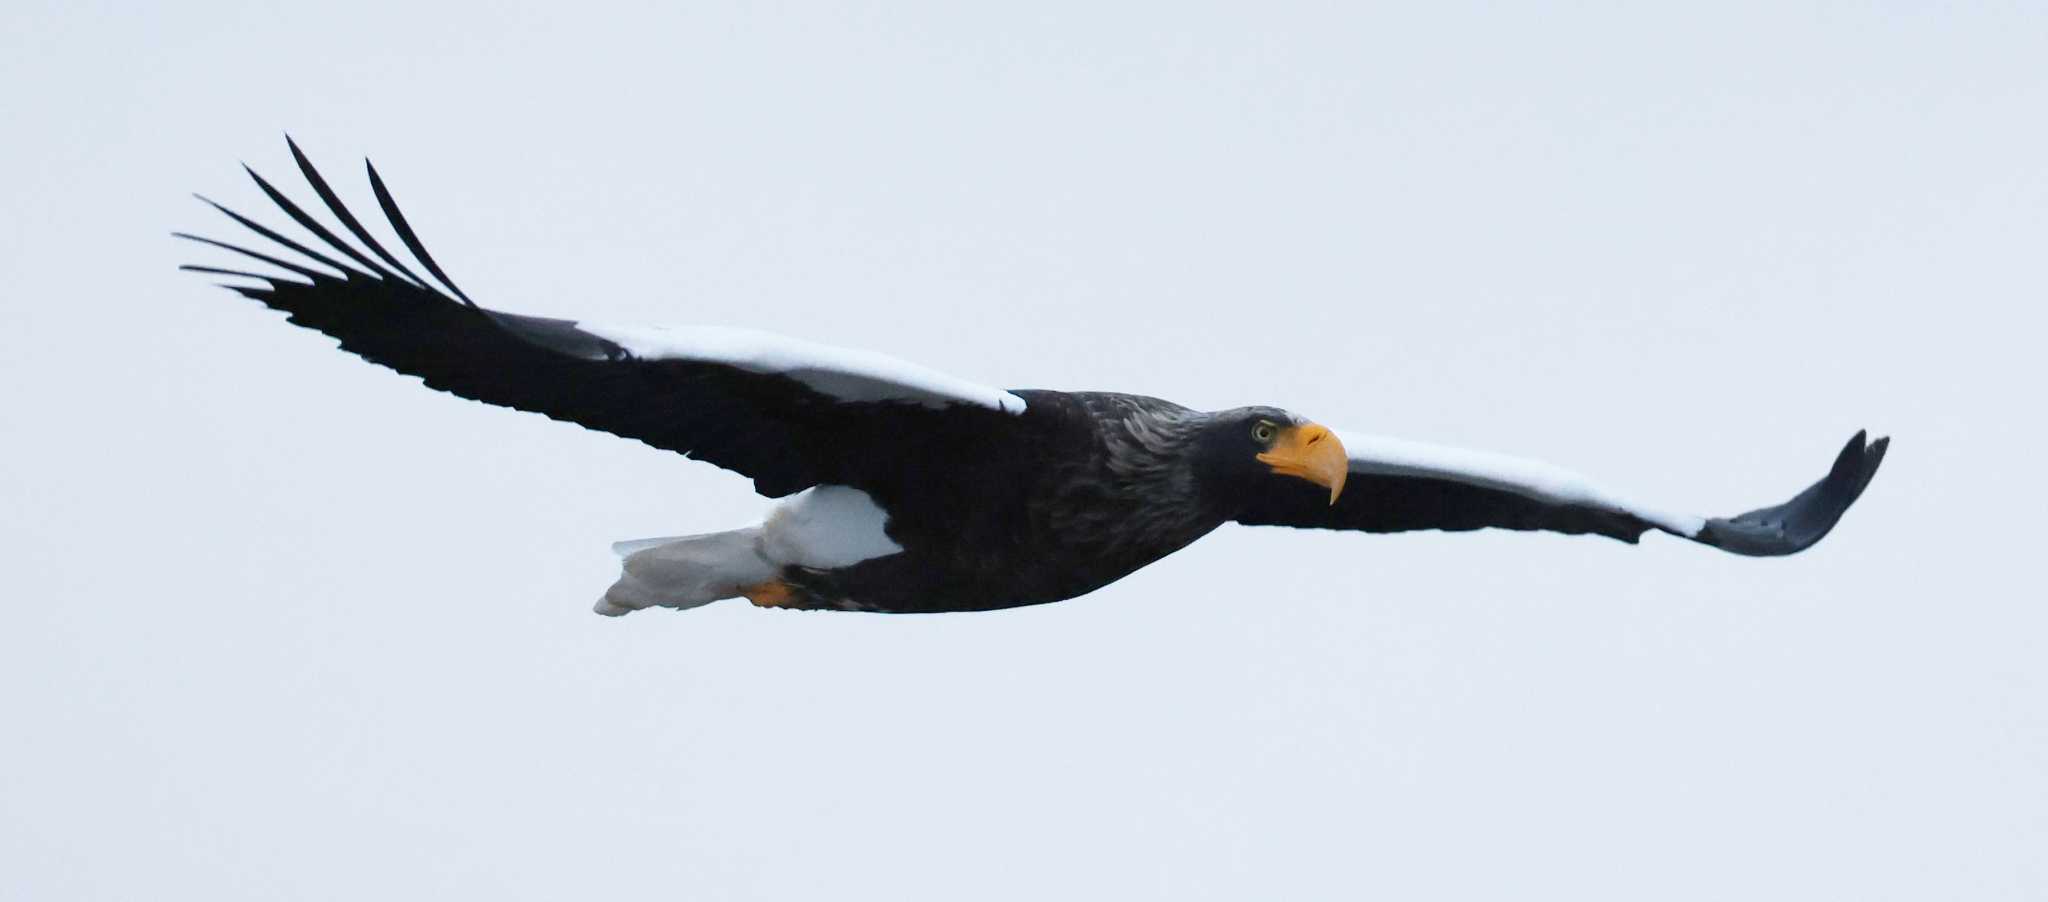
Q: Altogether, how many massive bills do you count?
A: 1